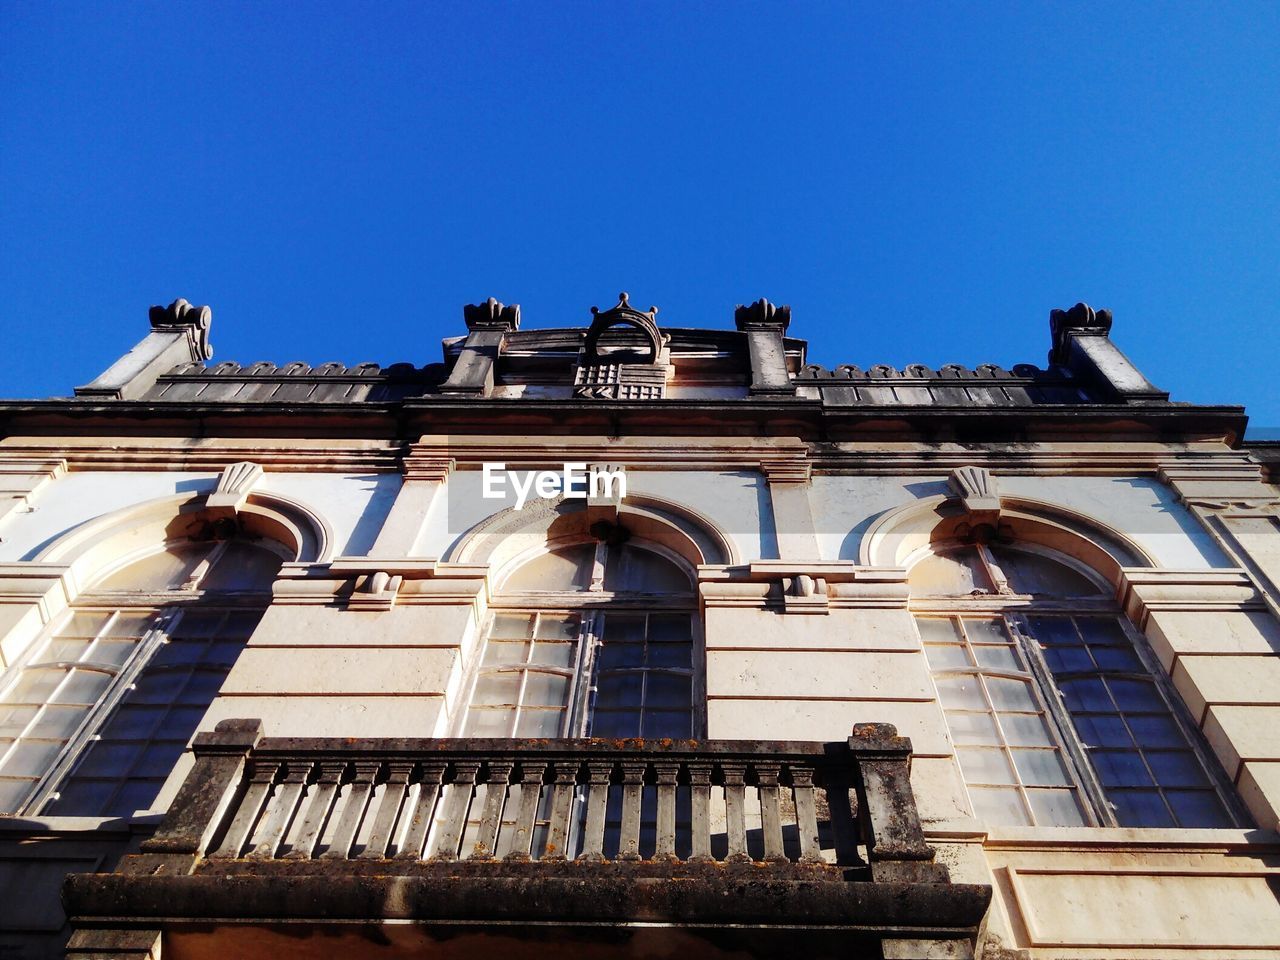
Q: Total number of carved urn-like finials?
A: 4